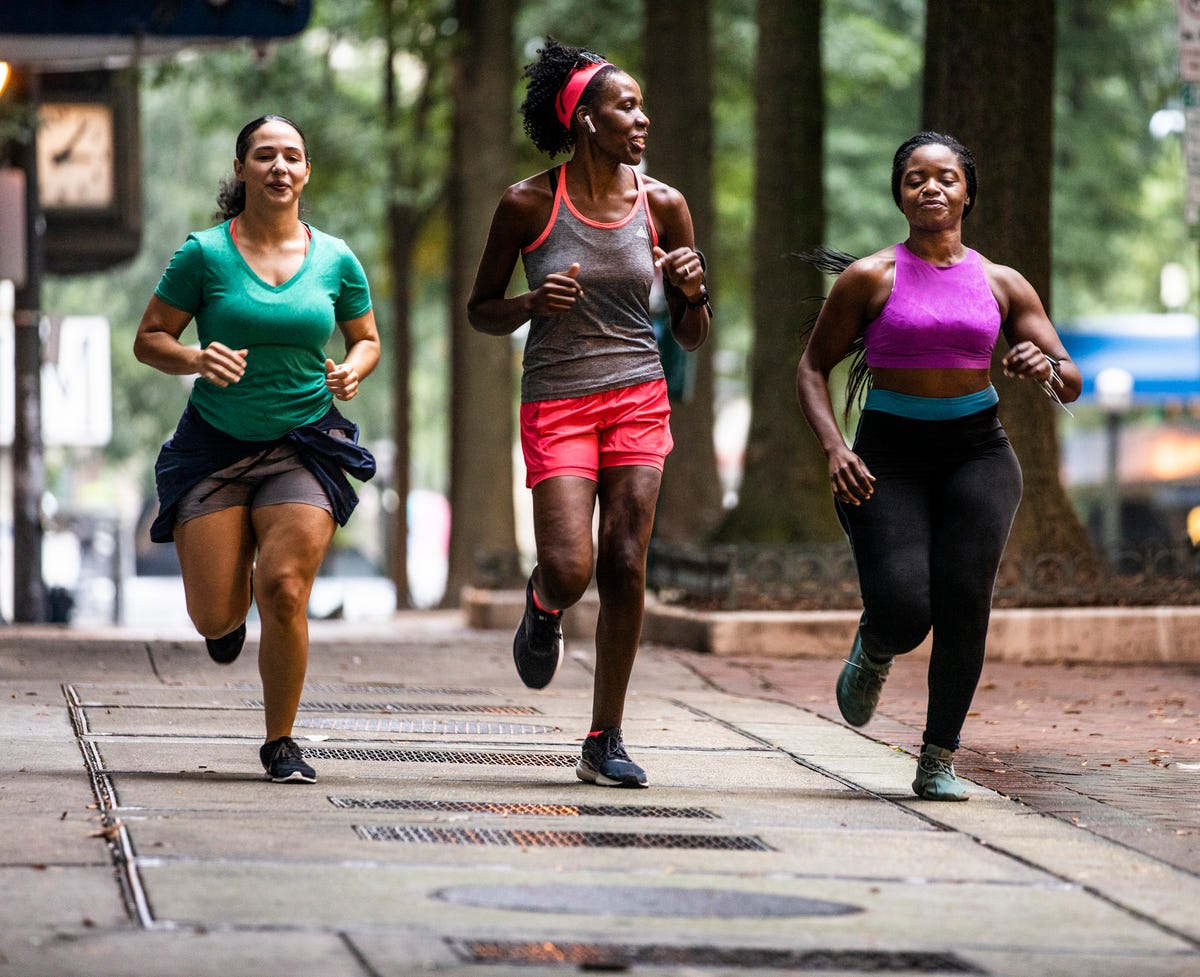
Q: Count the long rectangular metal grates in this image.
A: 6